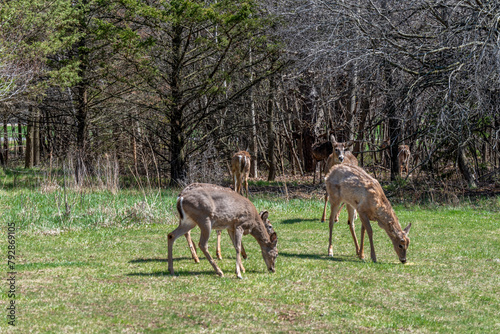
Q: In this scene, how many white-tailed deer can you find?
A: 7